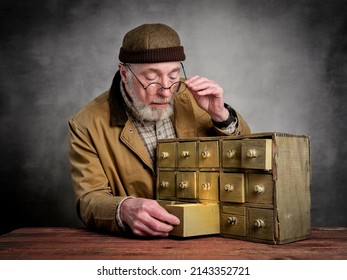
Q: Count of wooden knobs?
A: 12